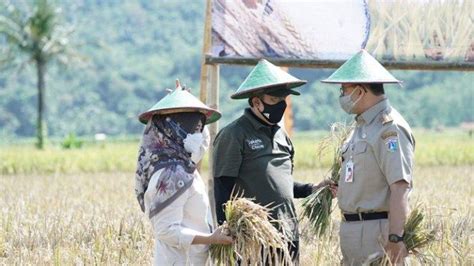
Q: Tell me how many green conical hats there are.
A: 3